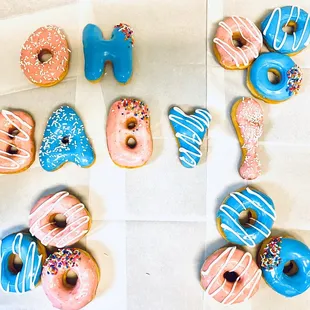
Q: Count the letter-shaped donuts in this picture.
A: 6